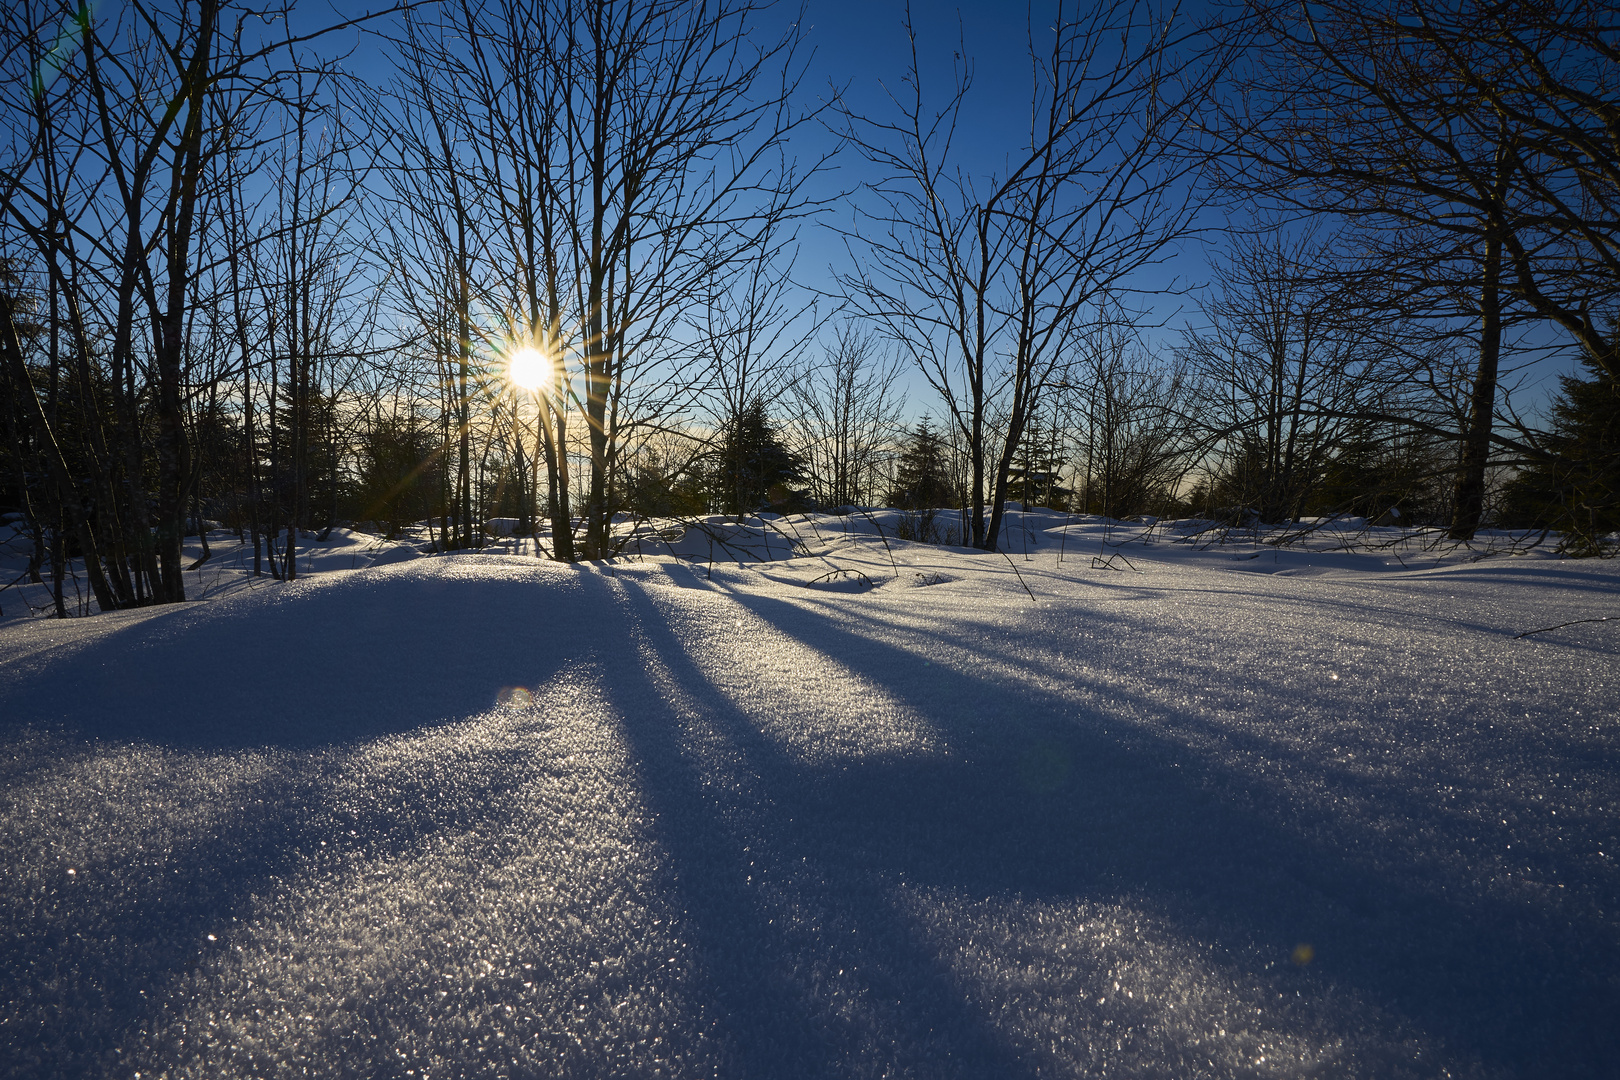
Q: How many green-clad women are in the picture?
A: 0